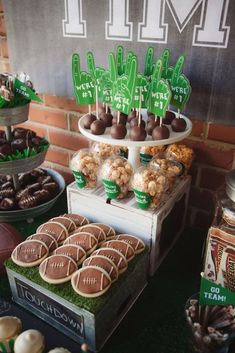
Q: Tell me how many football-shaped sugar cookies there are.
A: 15